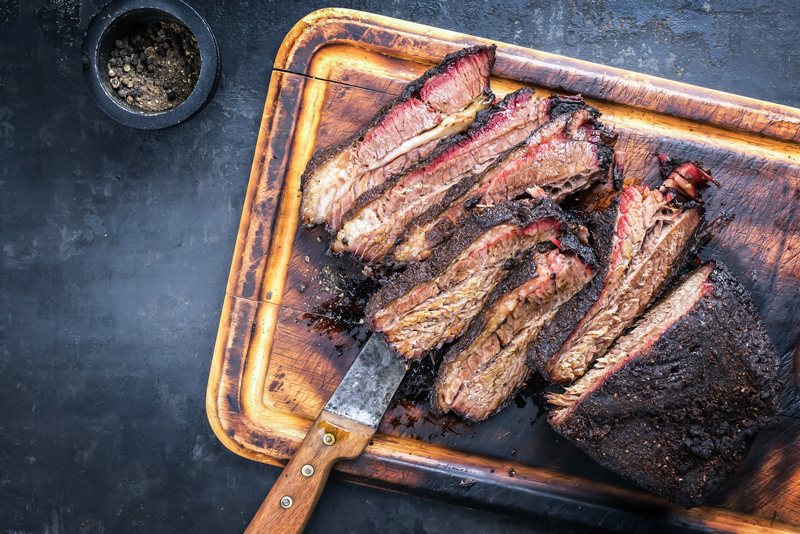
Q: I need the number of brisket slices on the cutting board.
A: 6